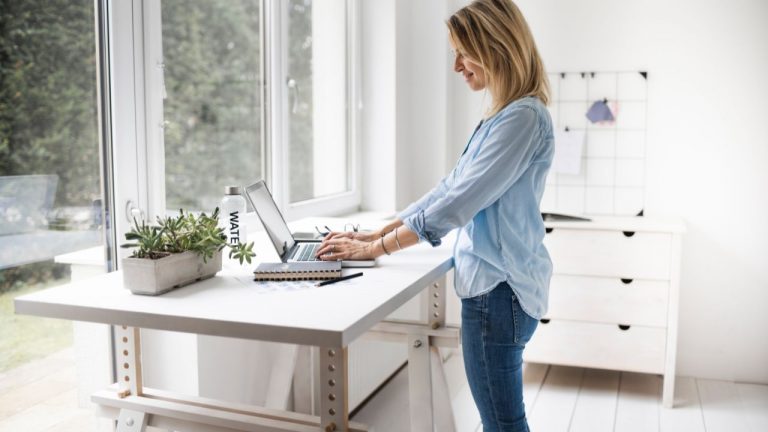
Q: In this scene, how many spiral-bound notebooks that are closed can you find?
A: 1